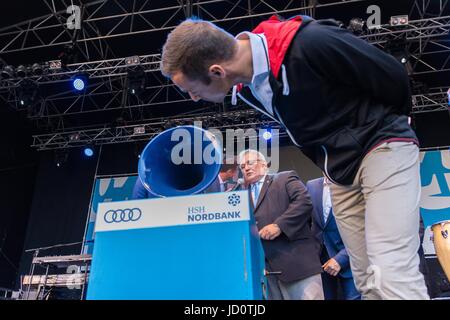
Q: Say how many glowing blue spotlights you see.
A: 3